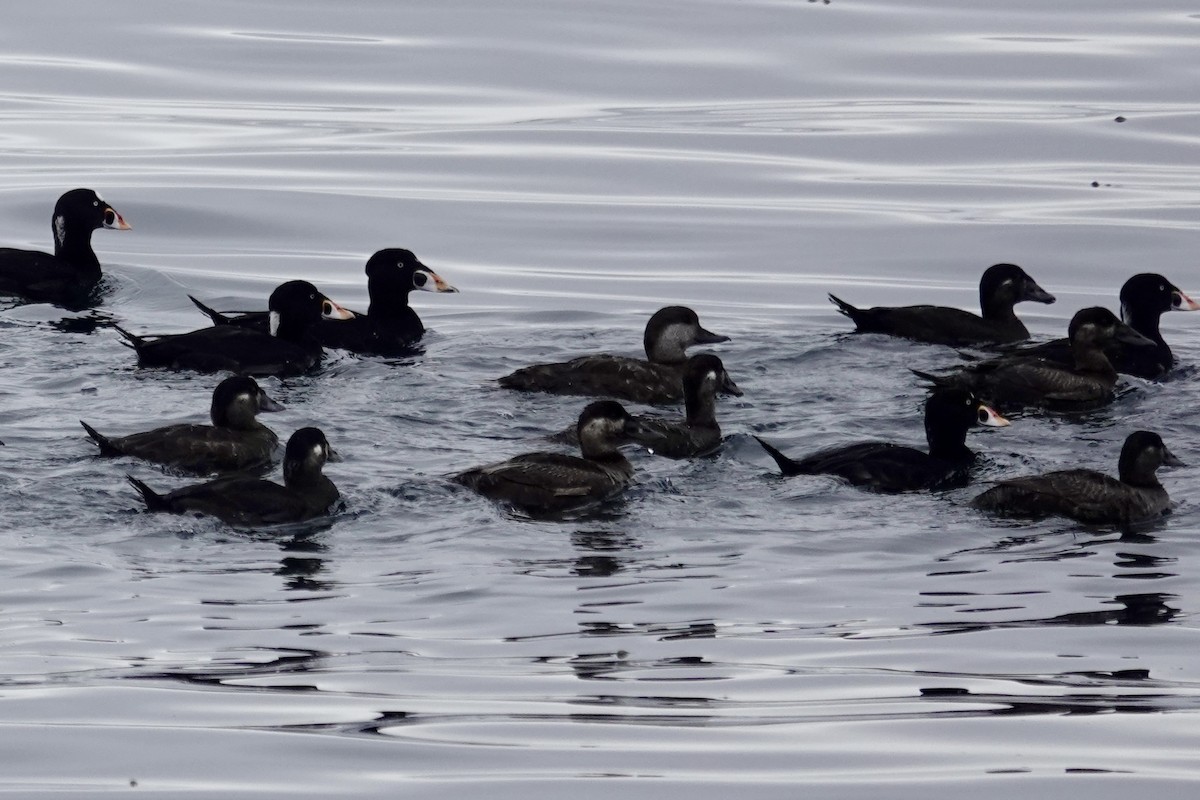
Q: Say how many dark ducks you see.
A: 13